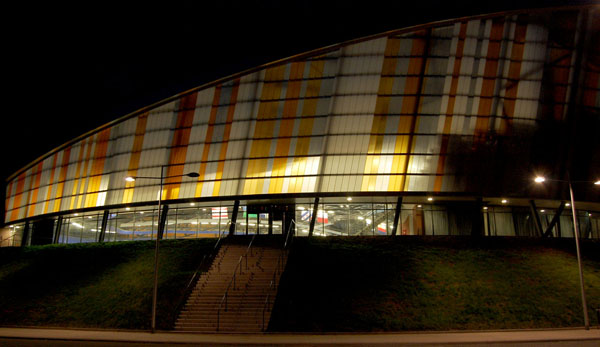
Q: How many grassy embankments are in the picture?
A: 2